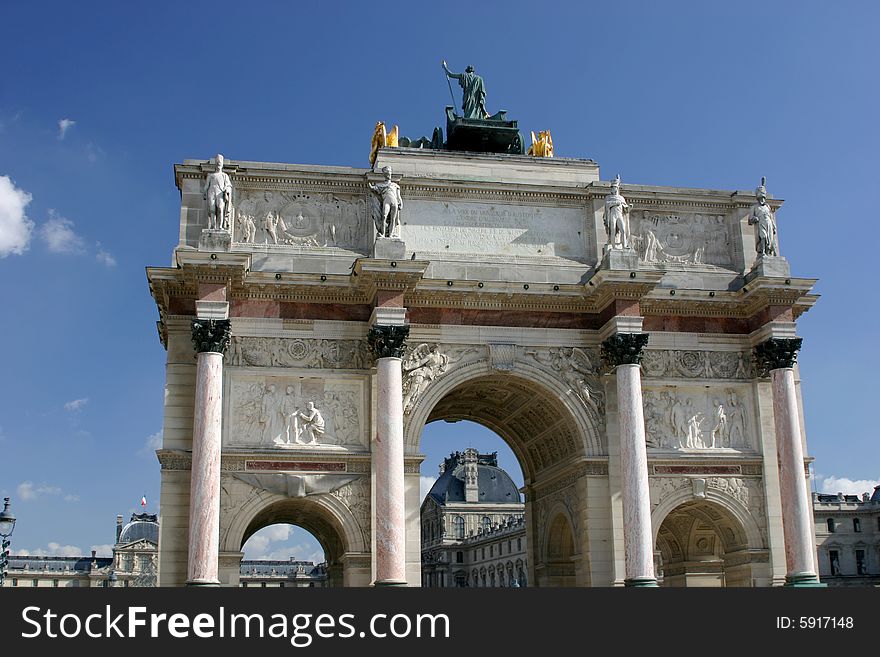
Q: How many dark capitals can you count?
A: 4